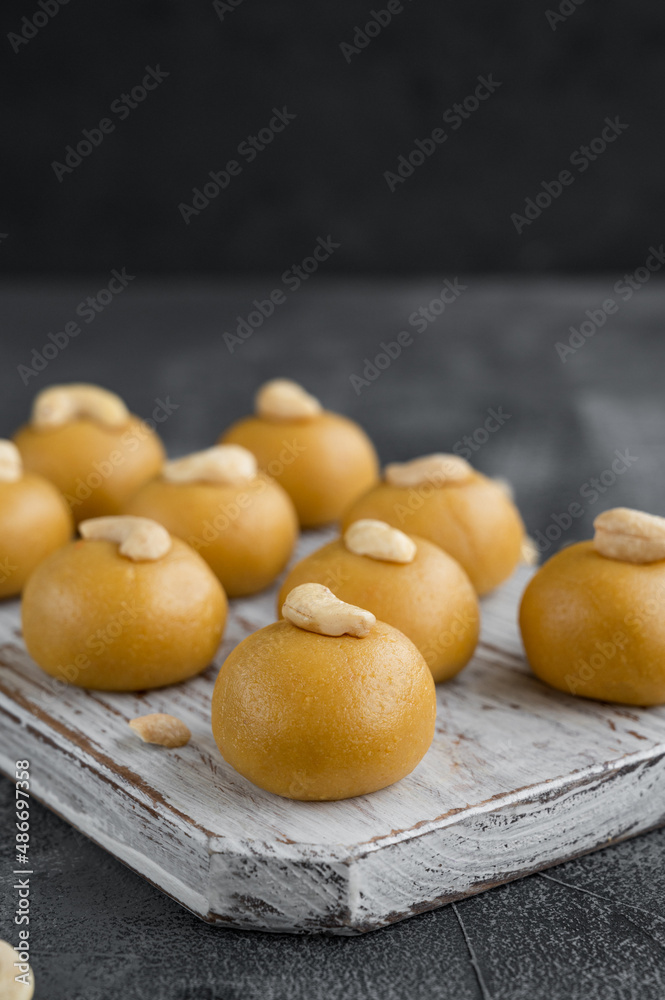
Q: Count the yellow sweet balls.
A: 9